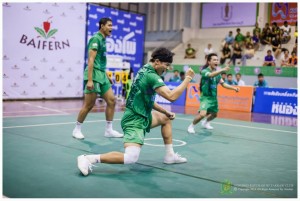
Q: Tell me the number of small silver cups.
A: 0